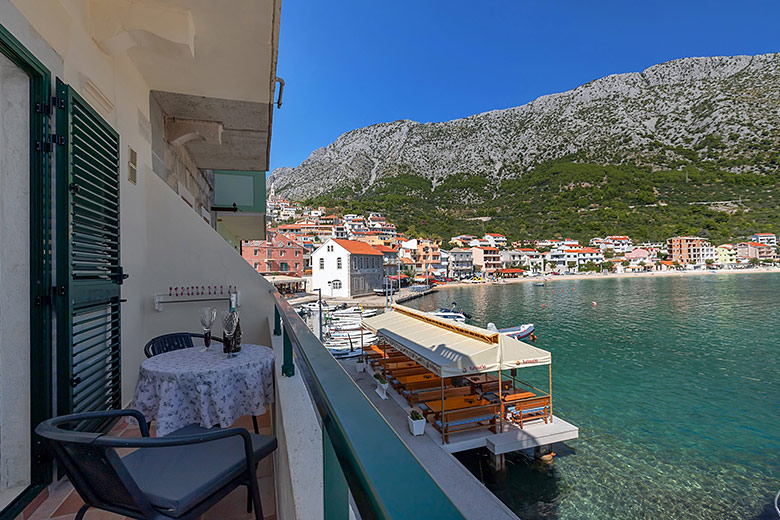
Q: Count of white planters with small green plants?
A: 3